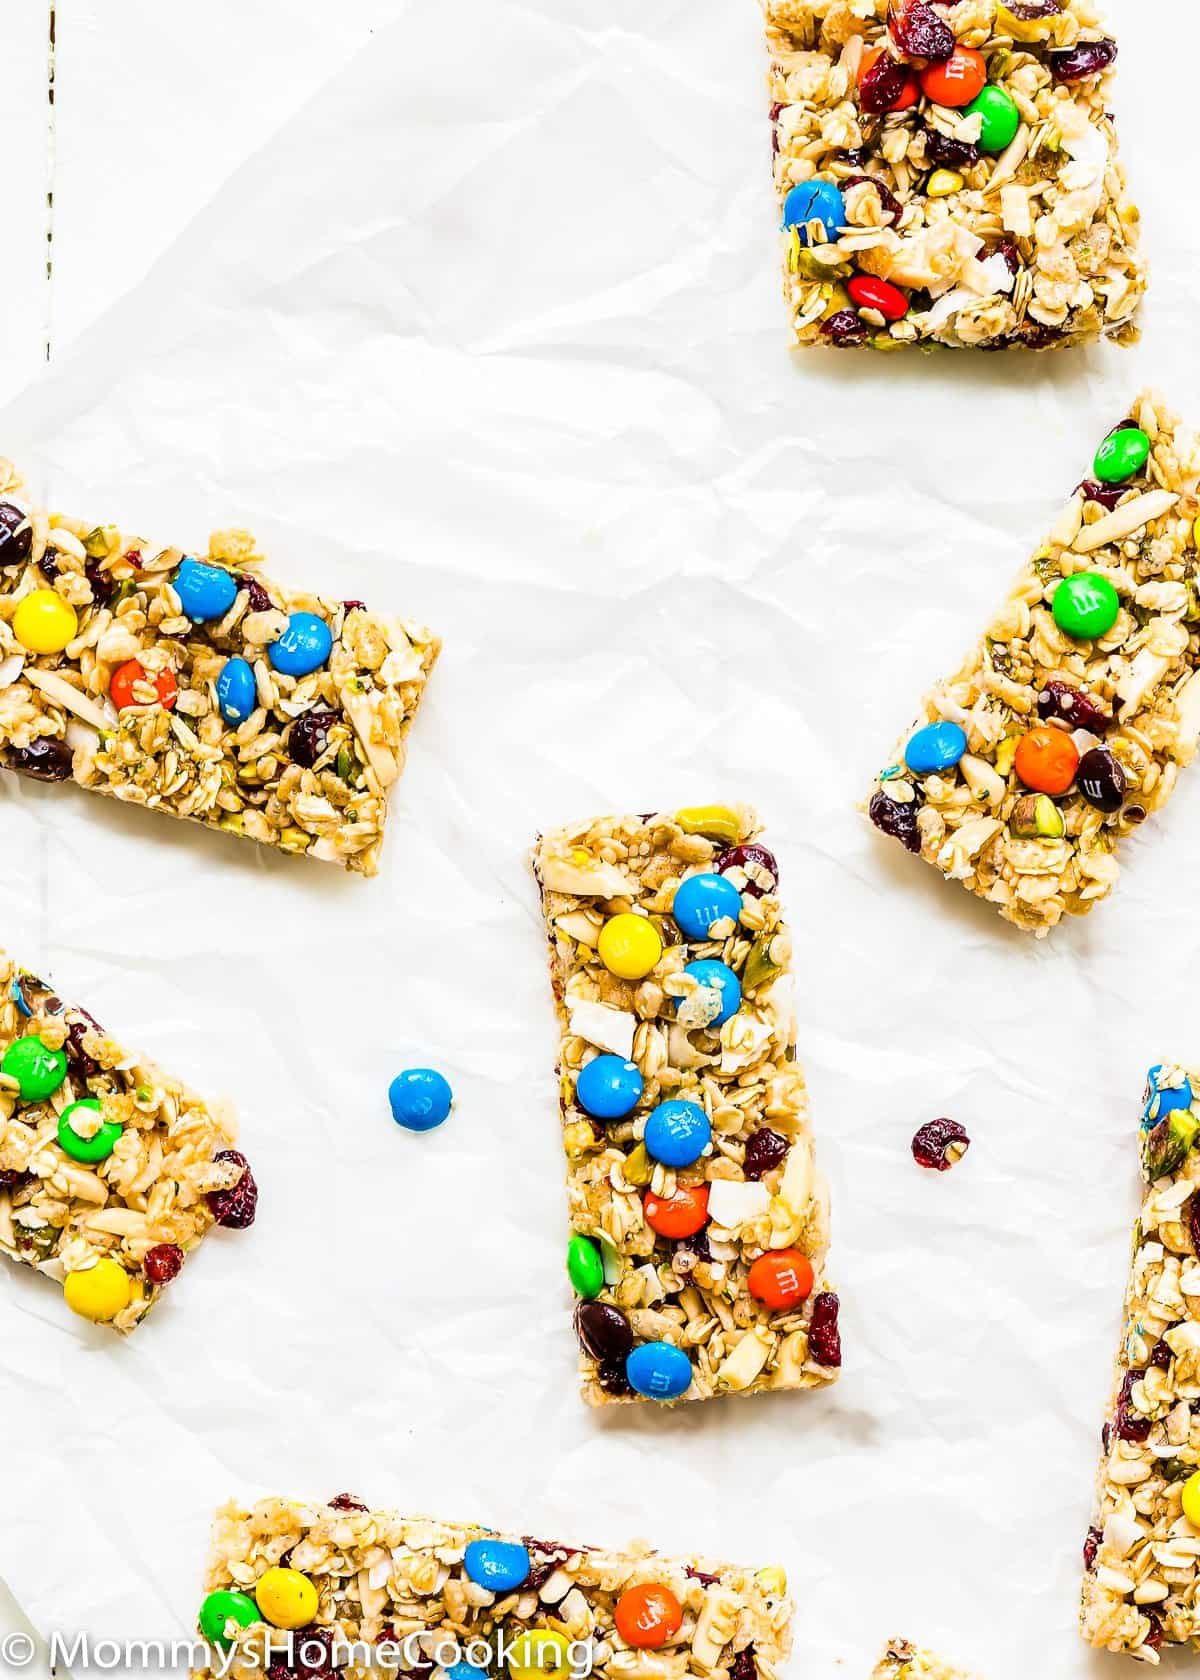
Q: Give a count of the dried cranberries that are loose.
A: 1